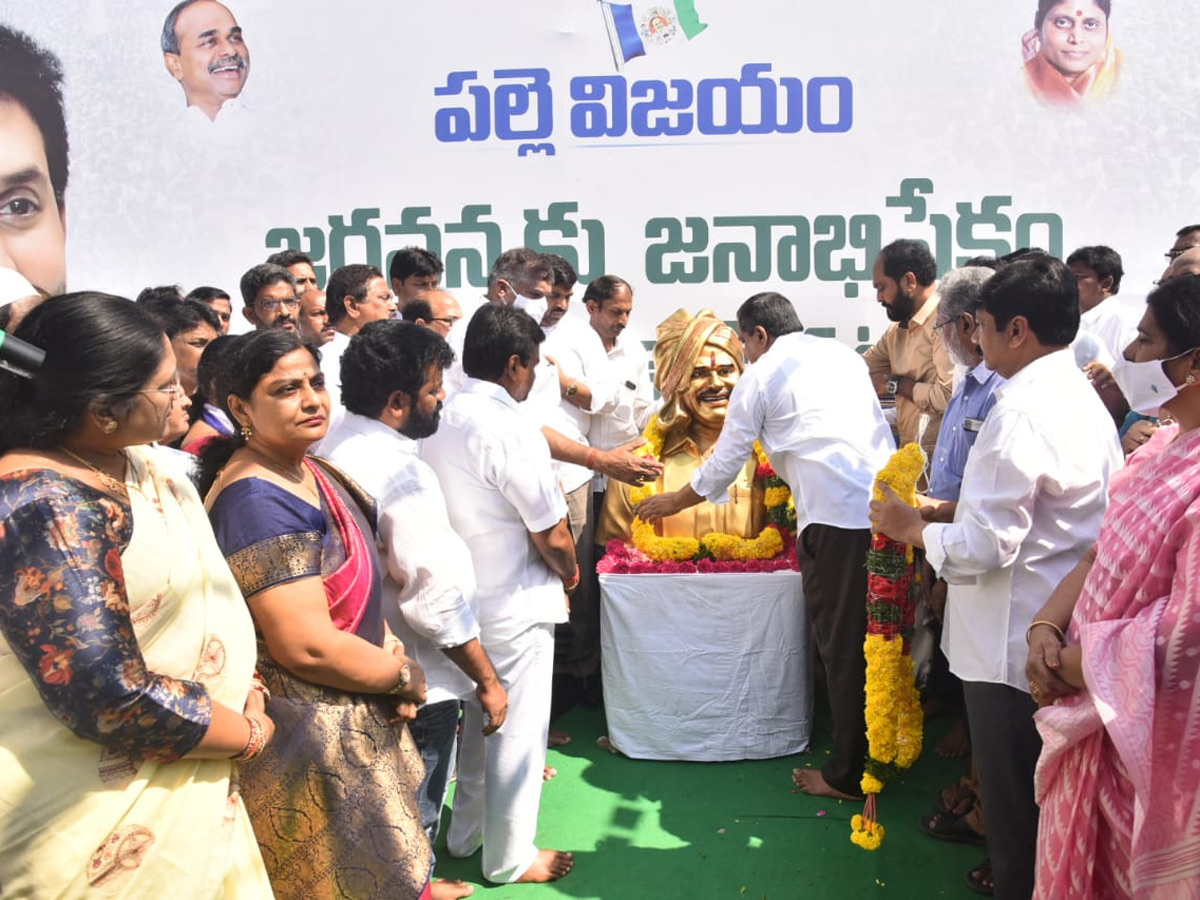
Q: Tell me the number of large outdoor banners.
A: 1